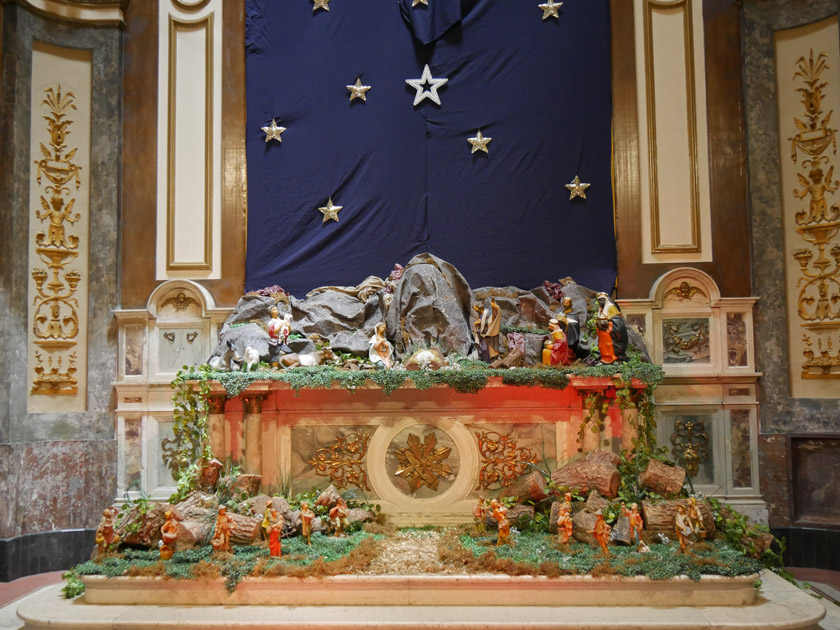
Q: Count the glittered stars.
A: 9